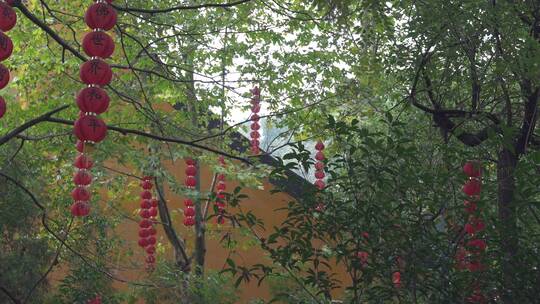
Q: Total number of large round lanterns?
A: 9